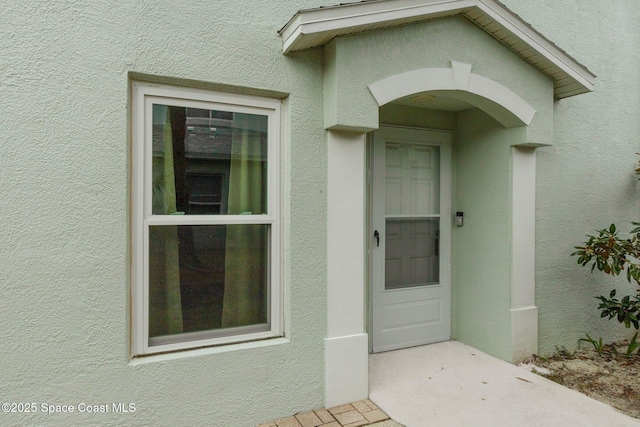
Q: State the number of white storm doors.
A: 1